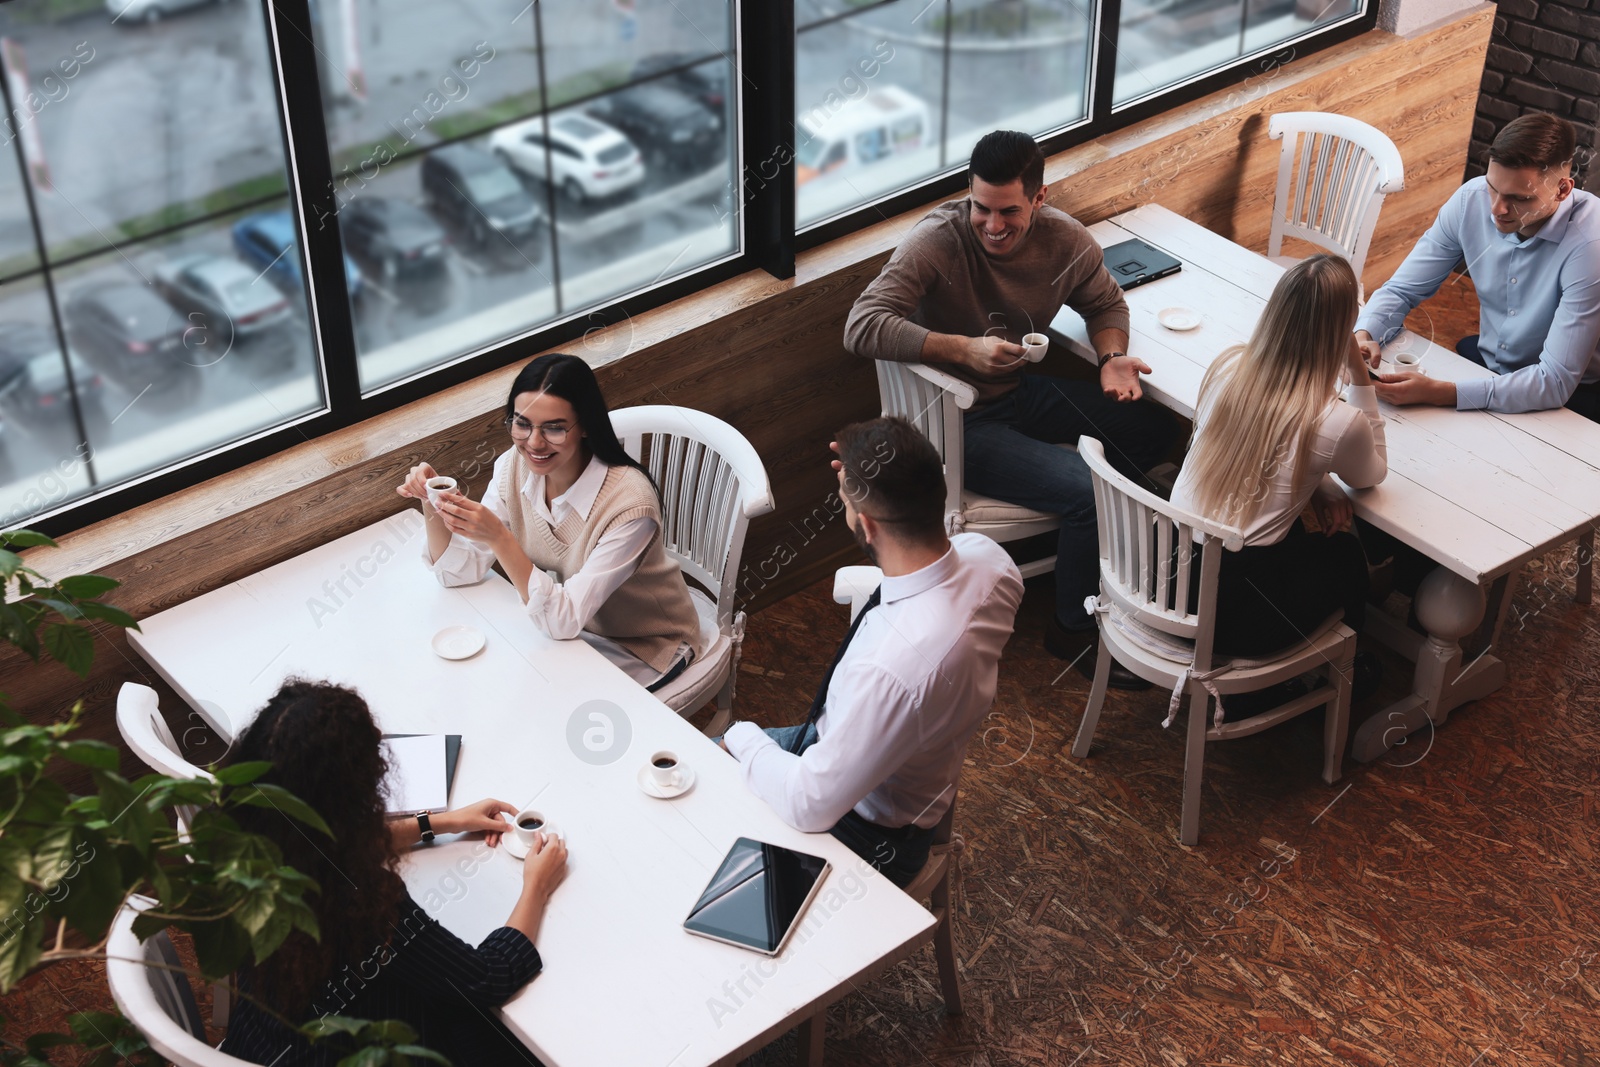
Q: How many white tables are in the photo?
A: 2